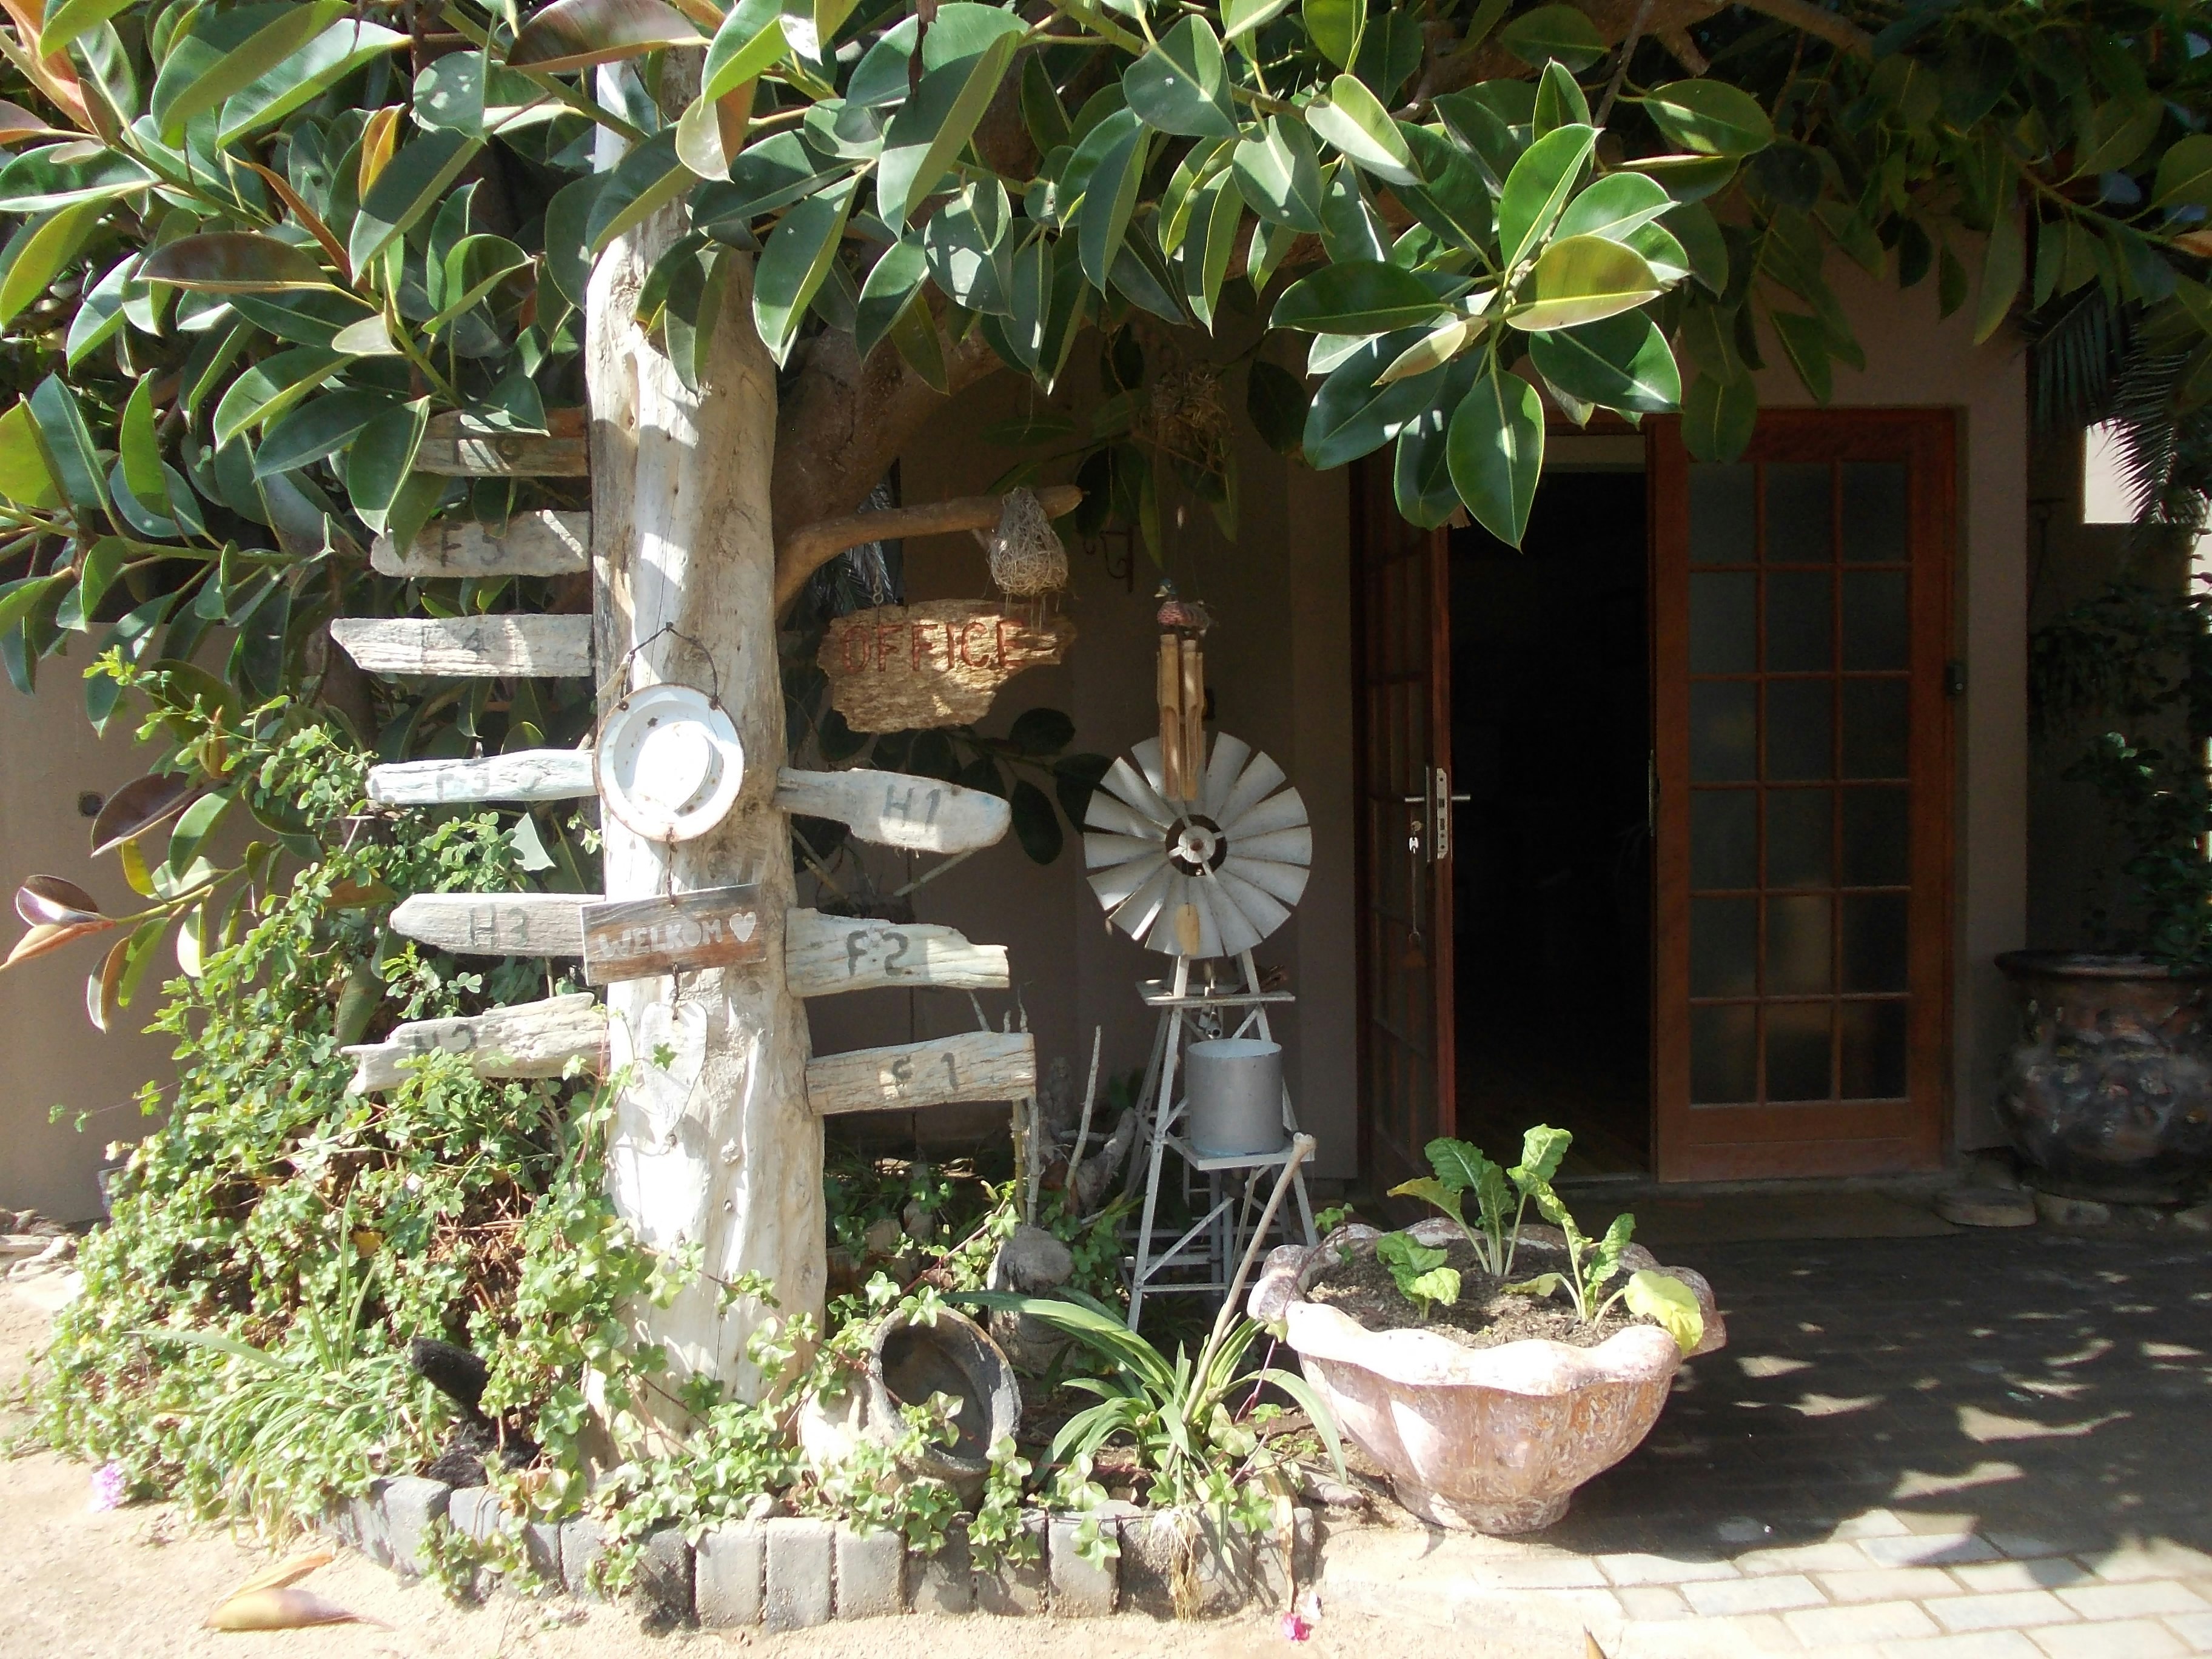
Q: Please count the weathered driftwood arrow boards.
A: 9